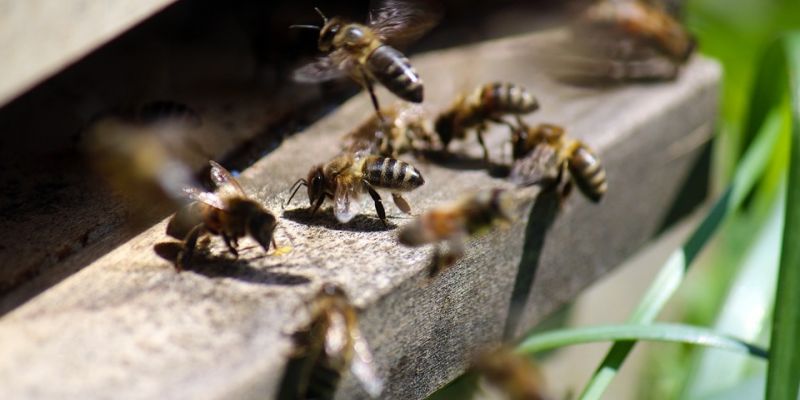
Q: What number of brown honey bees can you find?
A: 11